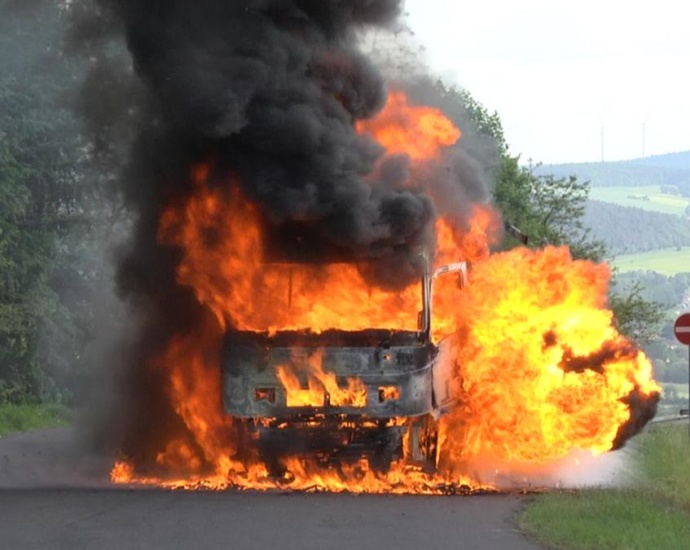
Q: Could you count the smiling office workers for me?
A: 0